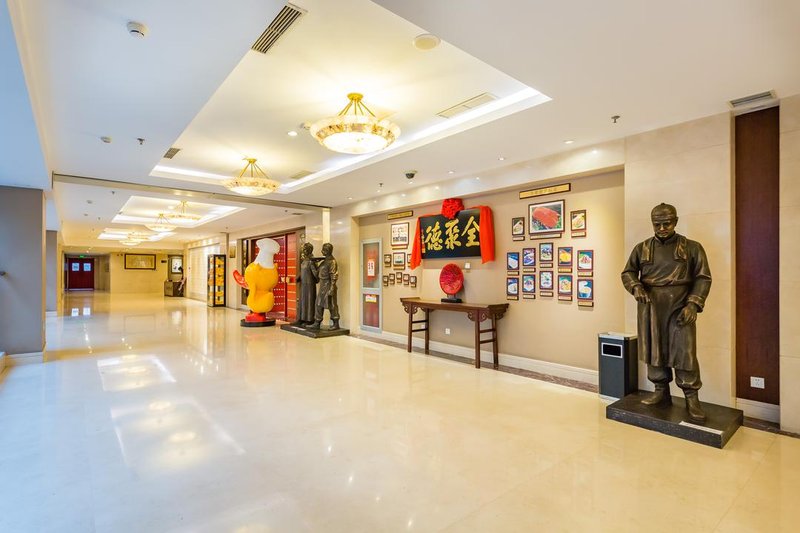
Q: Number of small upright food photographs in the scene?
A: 12